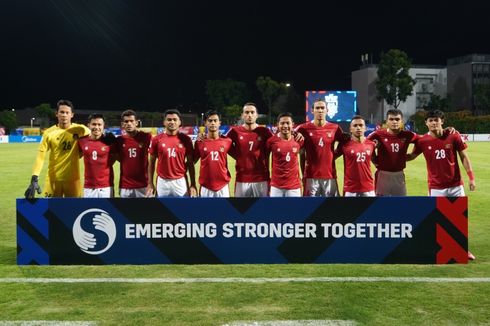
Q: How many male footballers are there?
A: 11